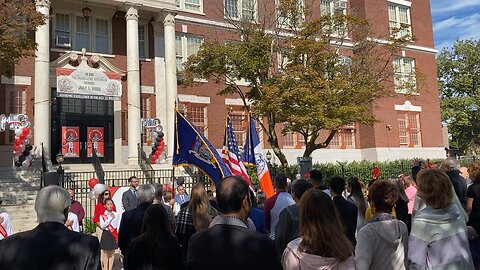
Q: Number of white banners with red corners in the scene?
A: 1